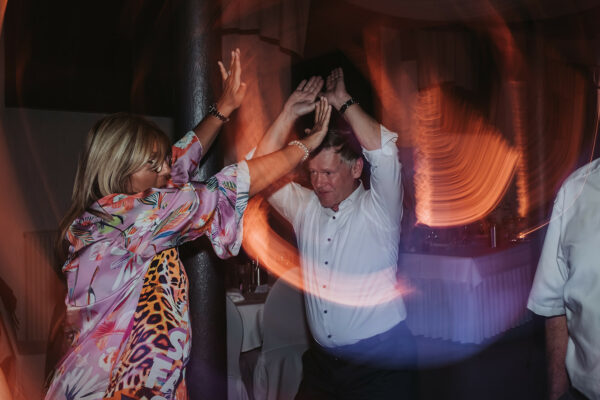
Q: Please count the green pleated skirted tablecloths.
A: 0